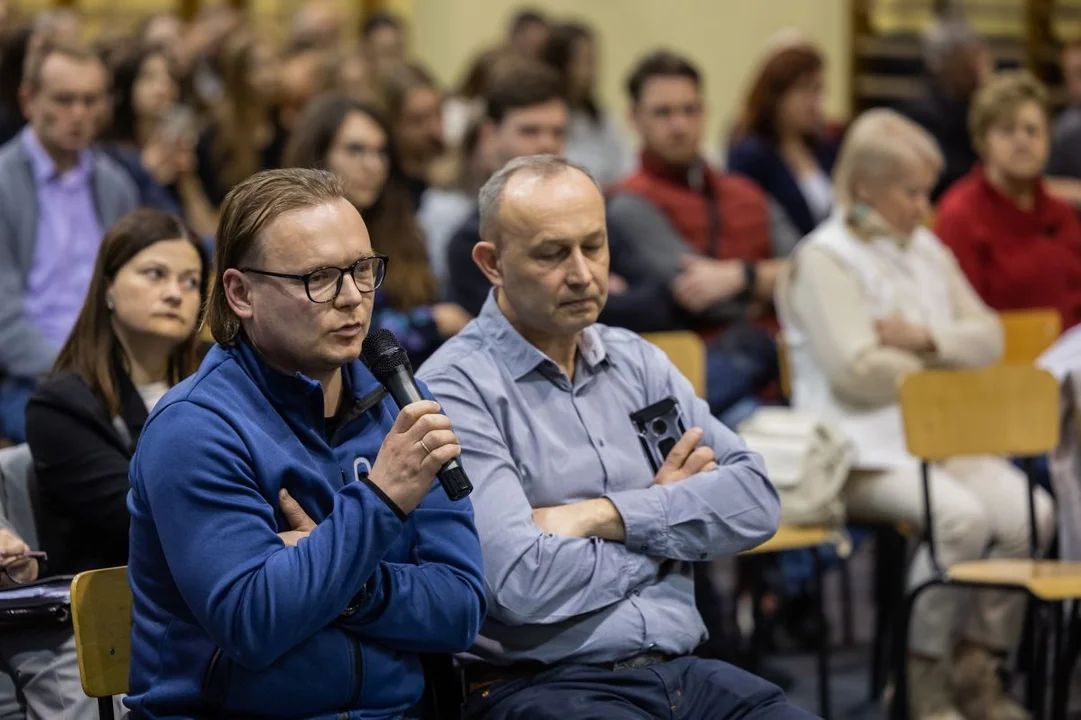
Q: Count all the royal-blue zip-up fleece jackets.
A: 1